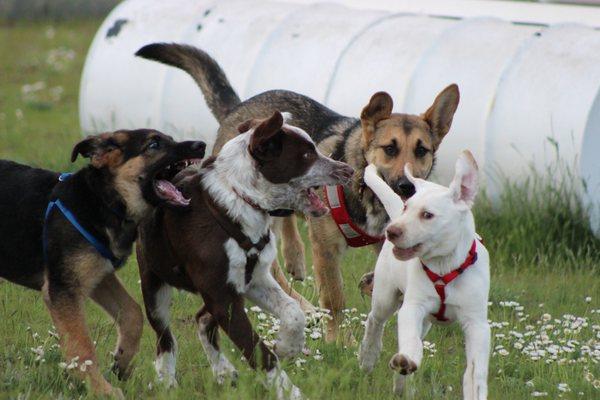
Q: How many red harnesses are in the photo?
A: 2